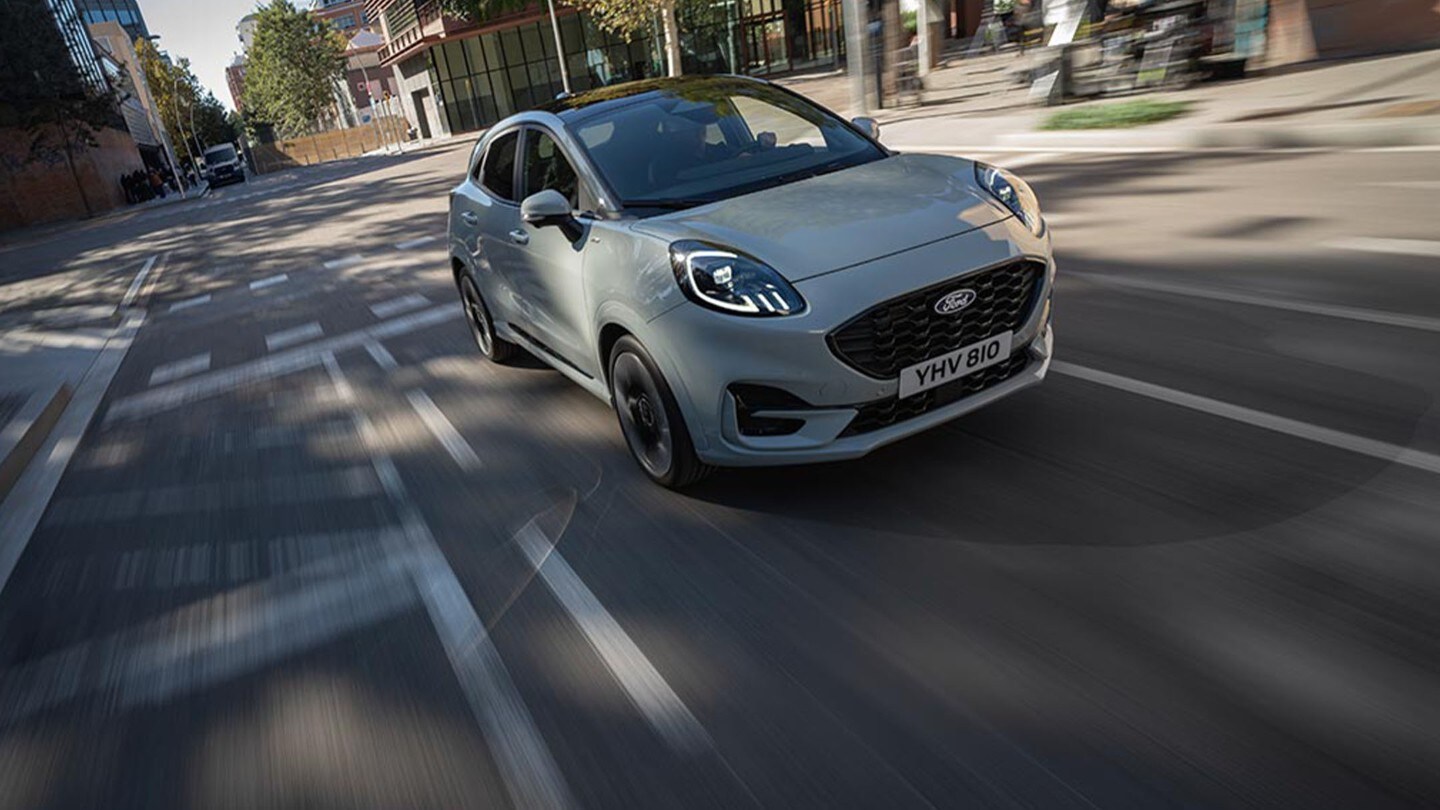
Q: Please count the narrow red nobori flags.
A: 0